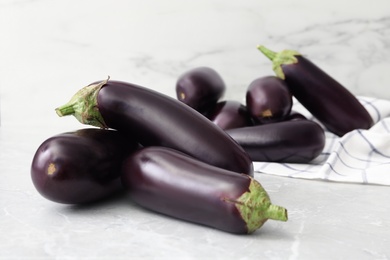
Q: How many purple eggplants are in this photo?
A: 8